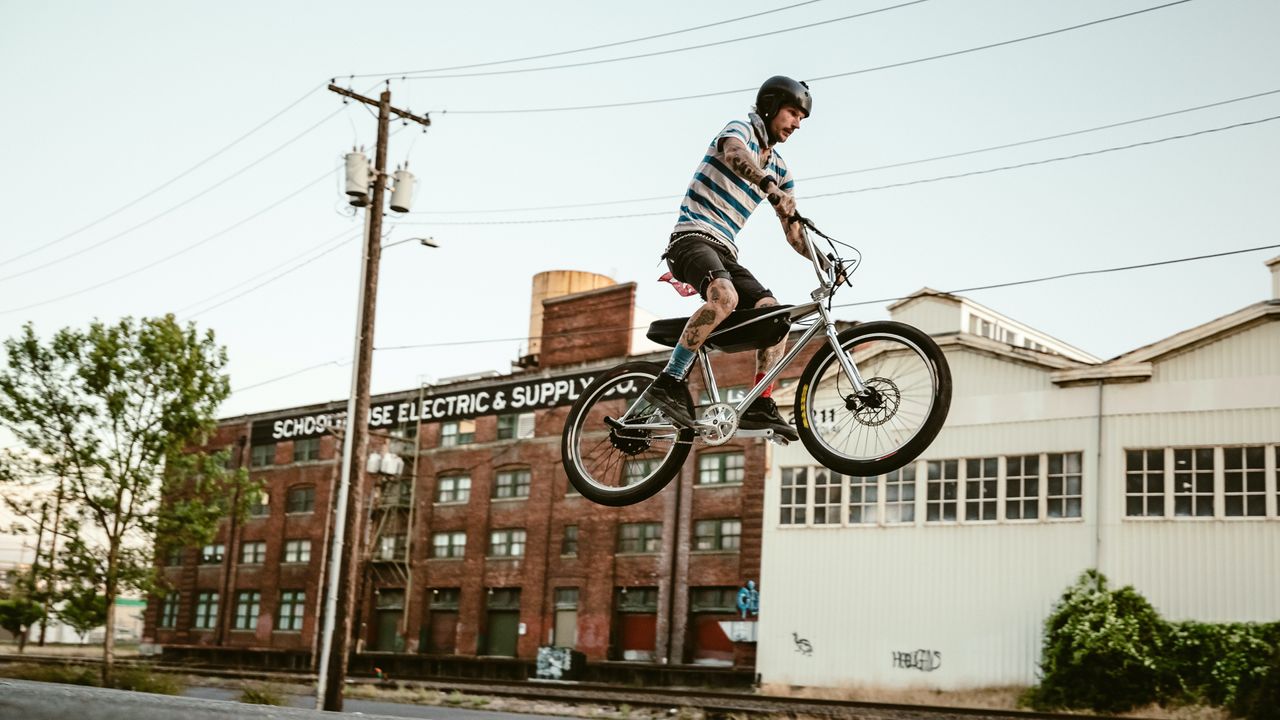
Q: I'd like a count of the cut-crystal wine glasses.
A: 0